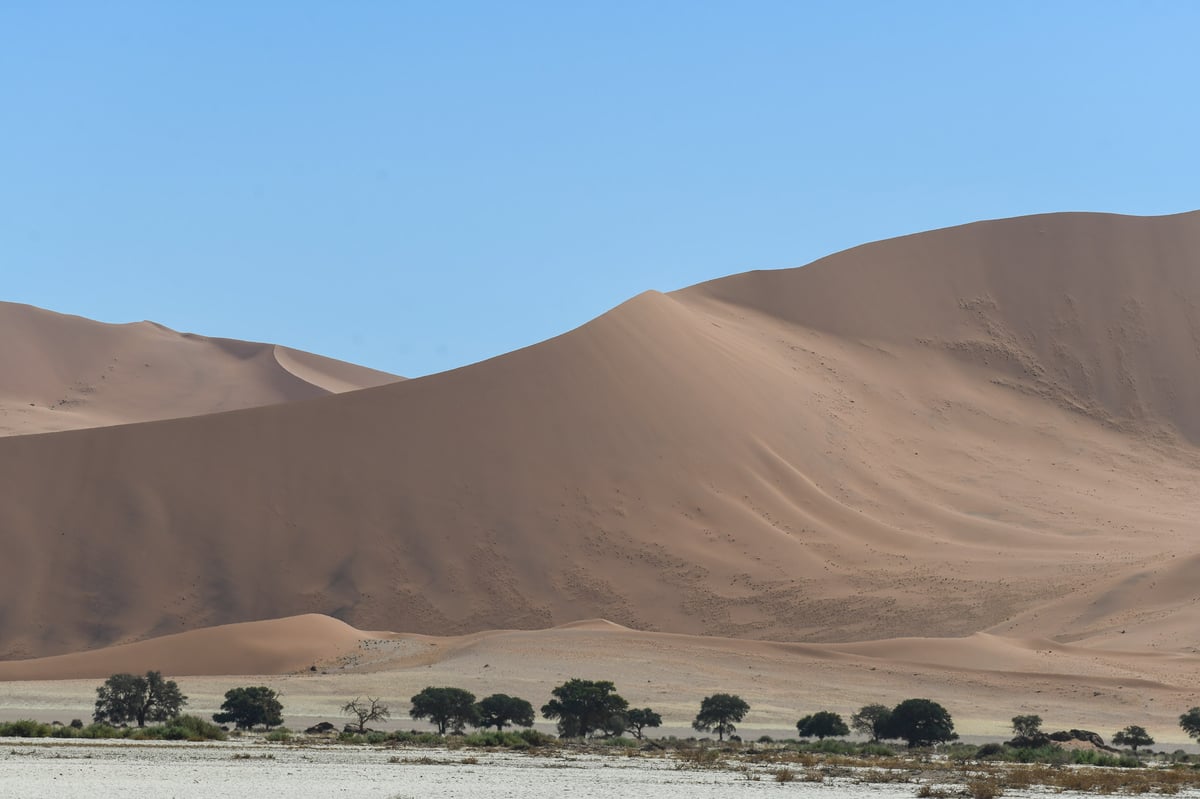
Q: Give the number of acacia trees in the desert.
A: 14